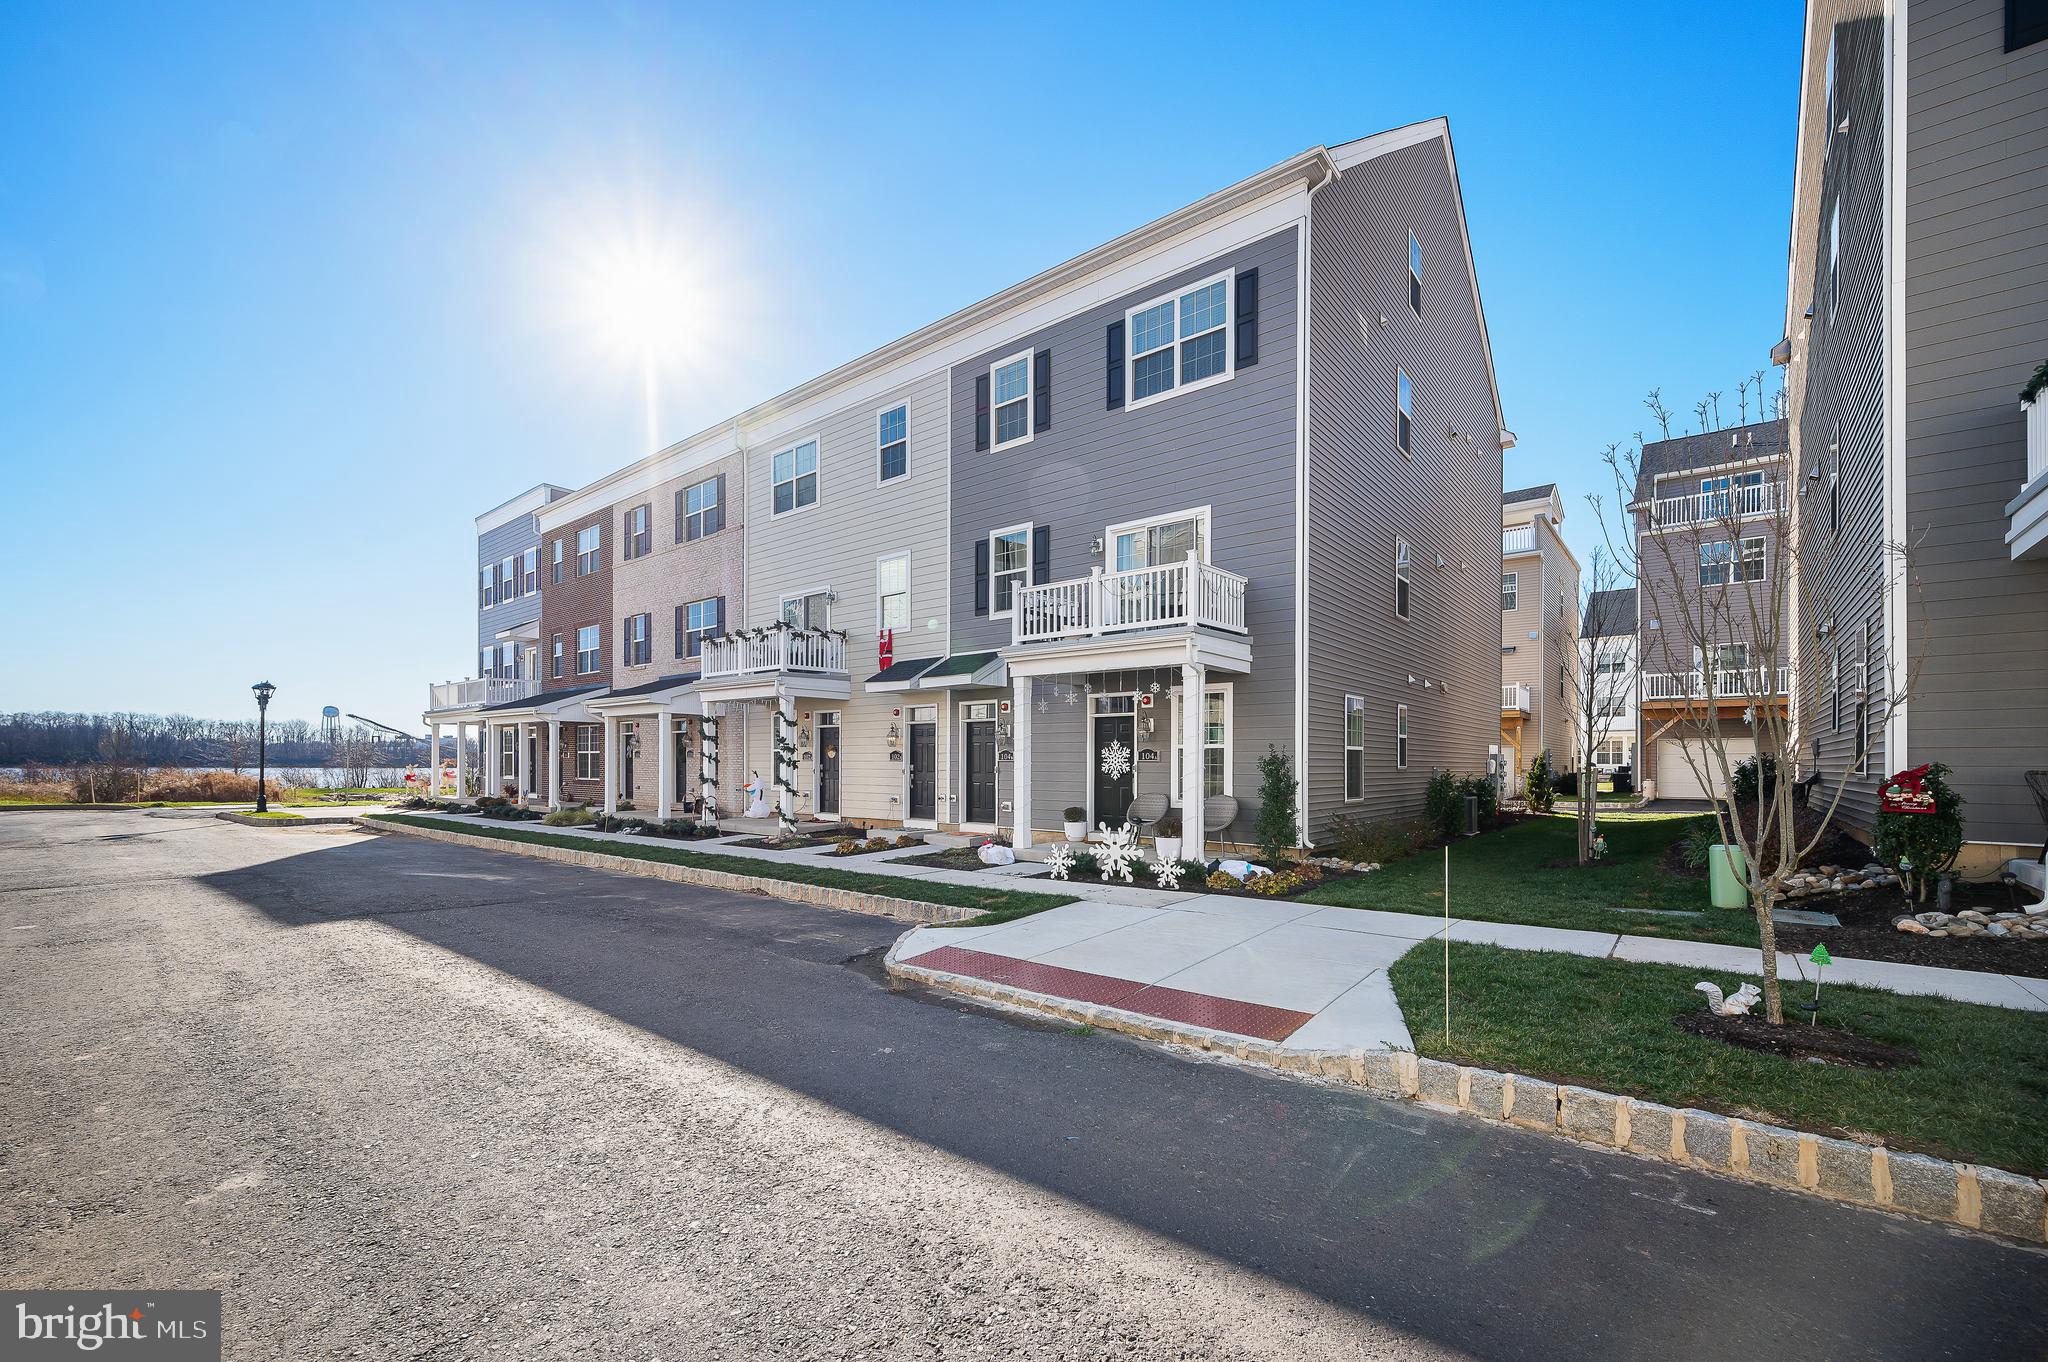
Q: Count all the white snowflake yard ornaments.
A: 3